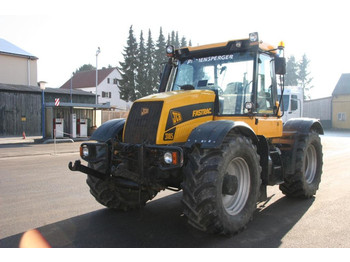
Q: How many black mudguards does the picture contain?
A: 3